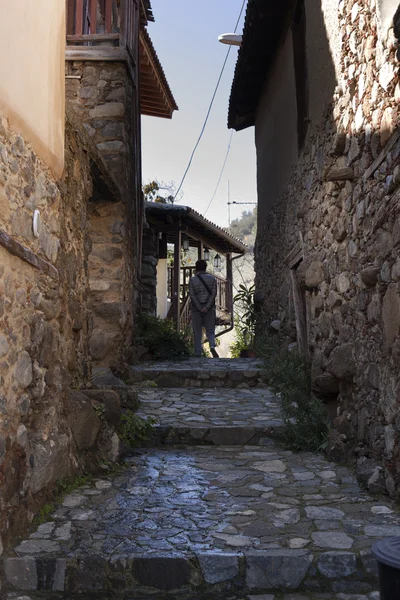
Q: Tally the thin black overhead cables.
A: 2